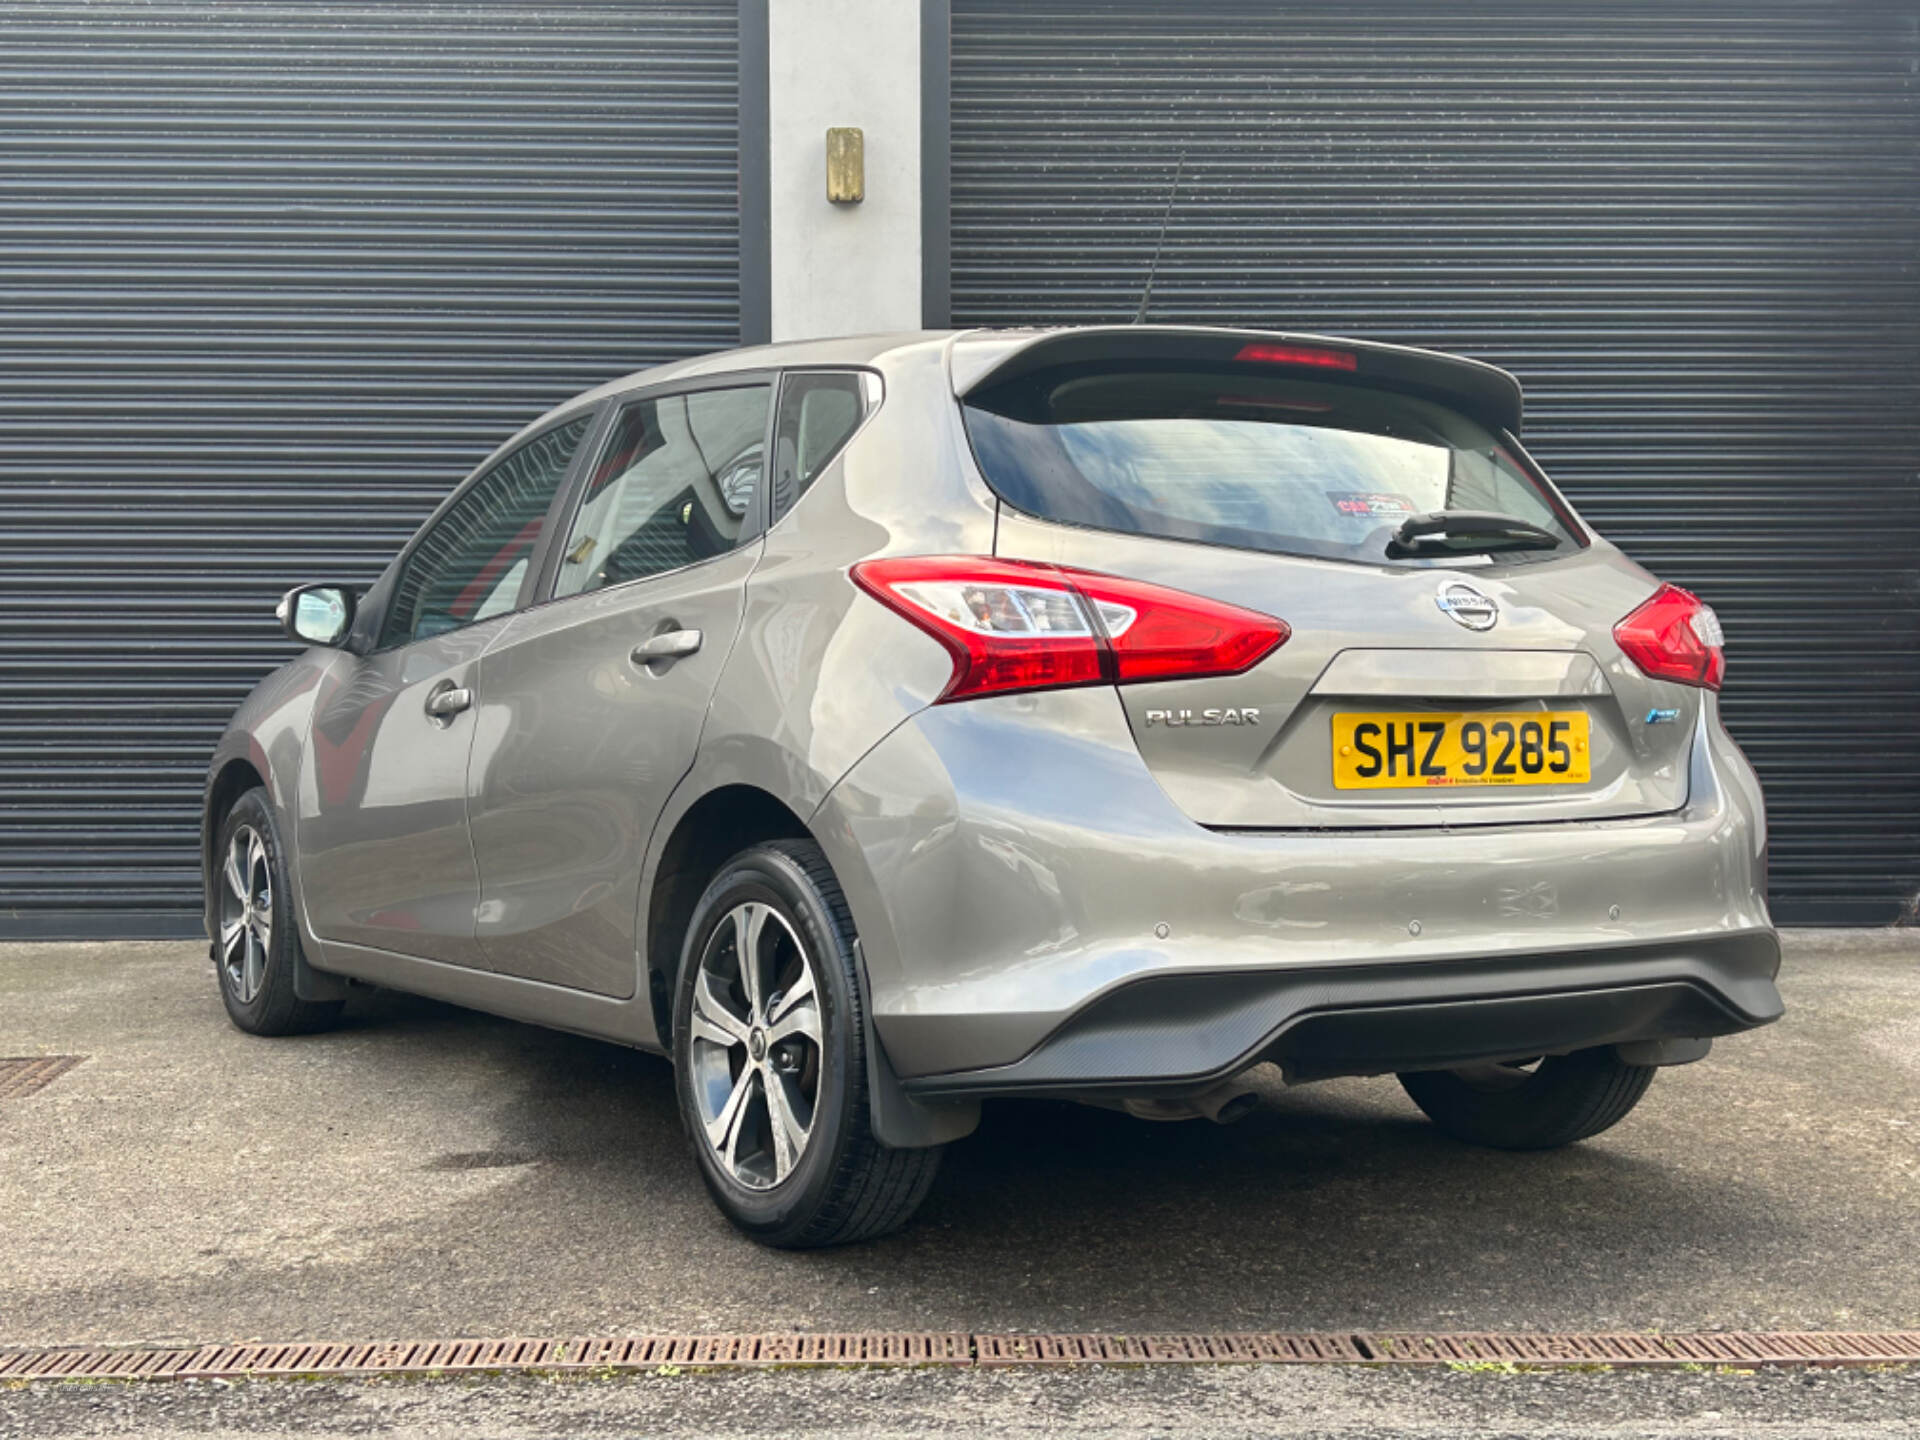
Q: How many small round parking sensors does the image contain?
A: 3